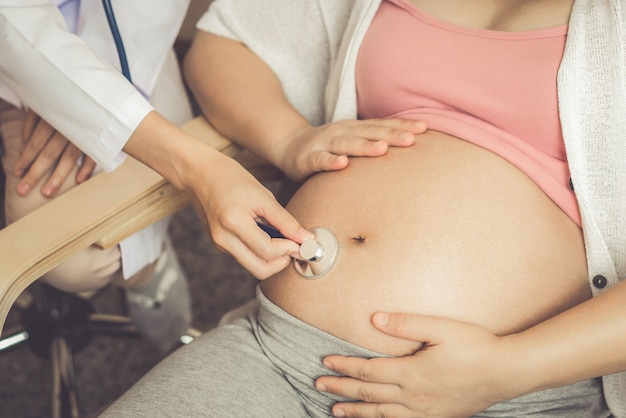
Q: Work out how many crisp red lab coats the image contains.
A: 0